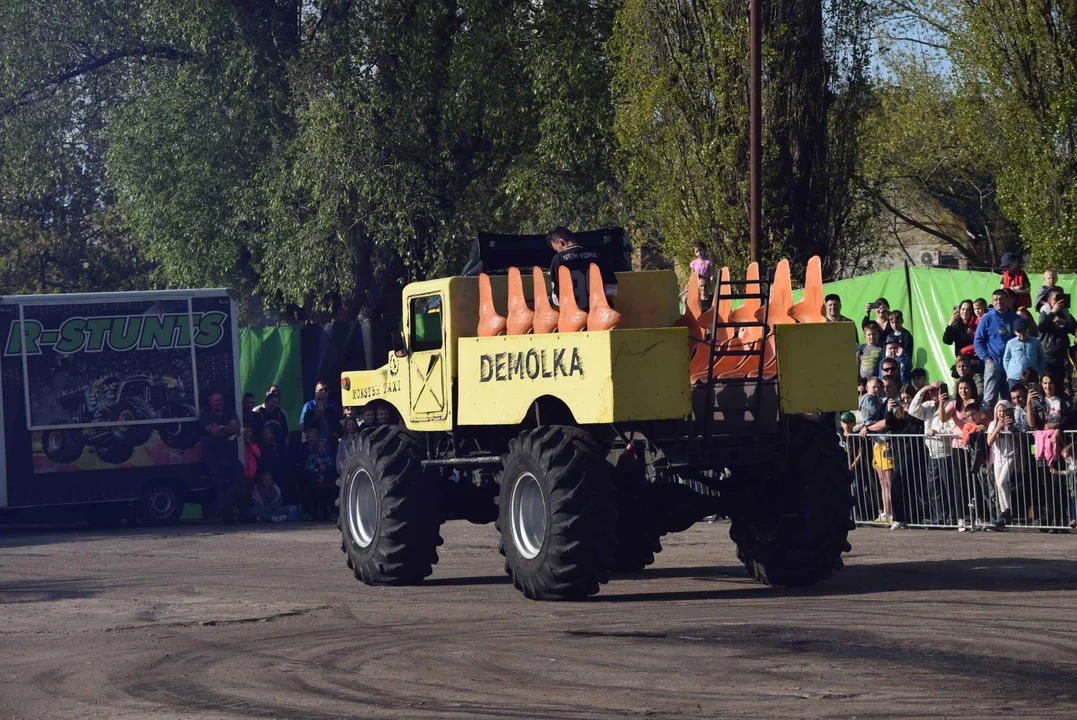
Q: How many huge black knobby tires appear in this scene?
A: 4